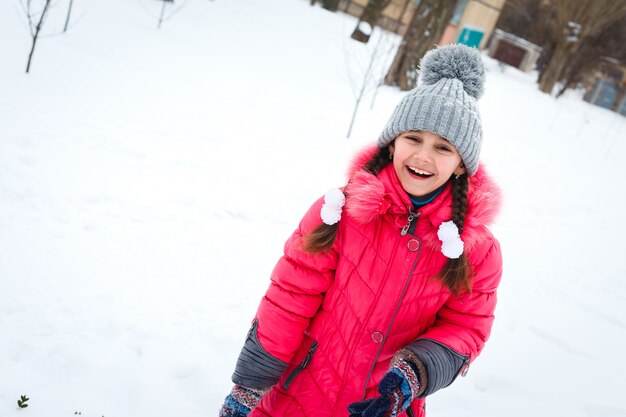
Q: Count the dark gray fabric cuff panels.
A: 2